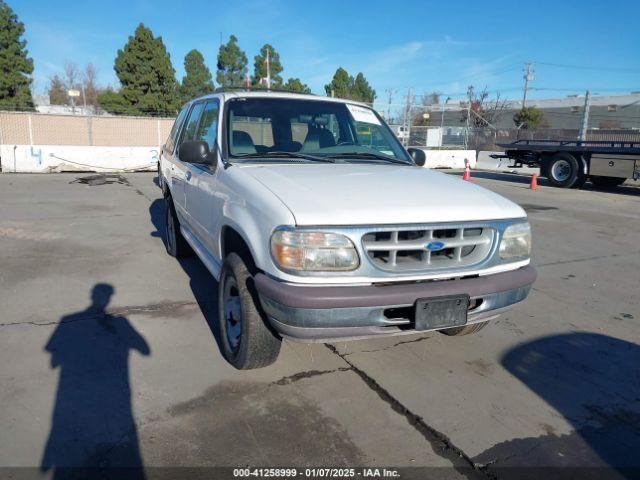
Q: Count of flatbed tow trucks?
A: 1